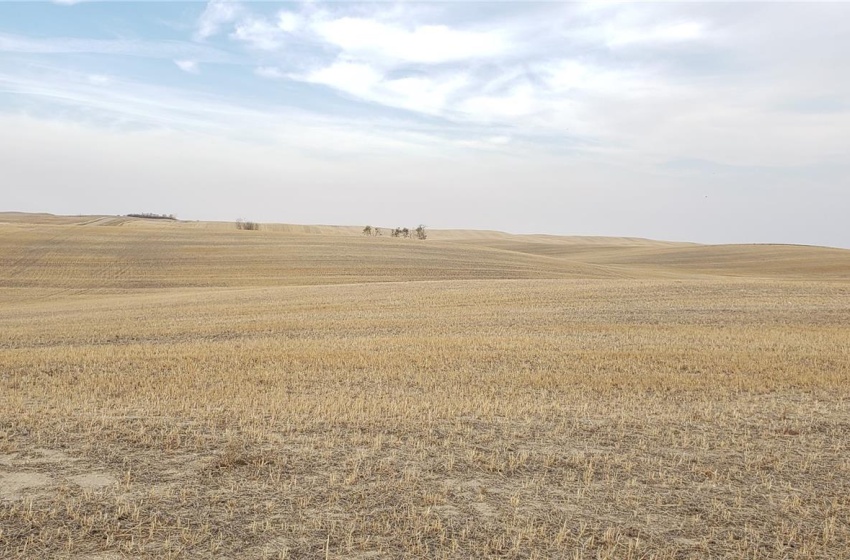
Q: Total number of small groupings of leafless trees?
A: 3